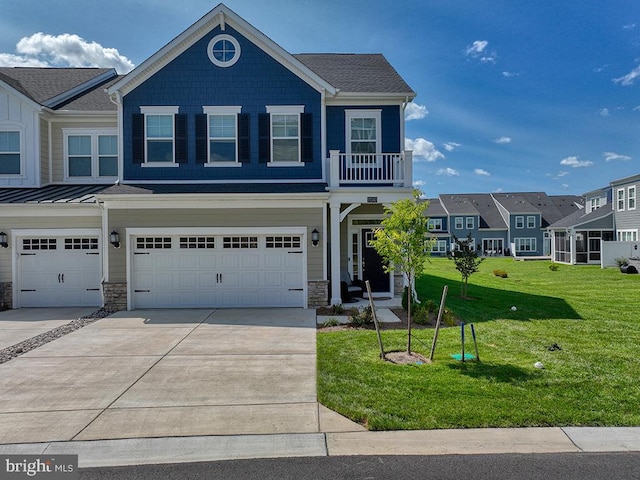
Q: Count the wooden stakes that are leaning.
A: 2